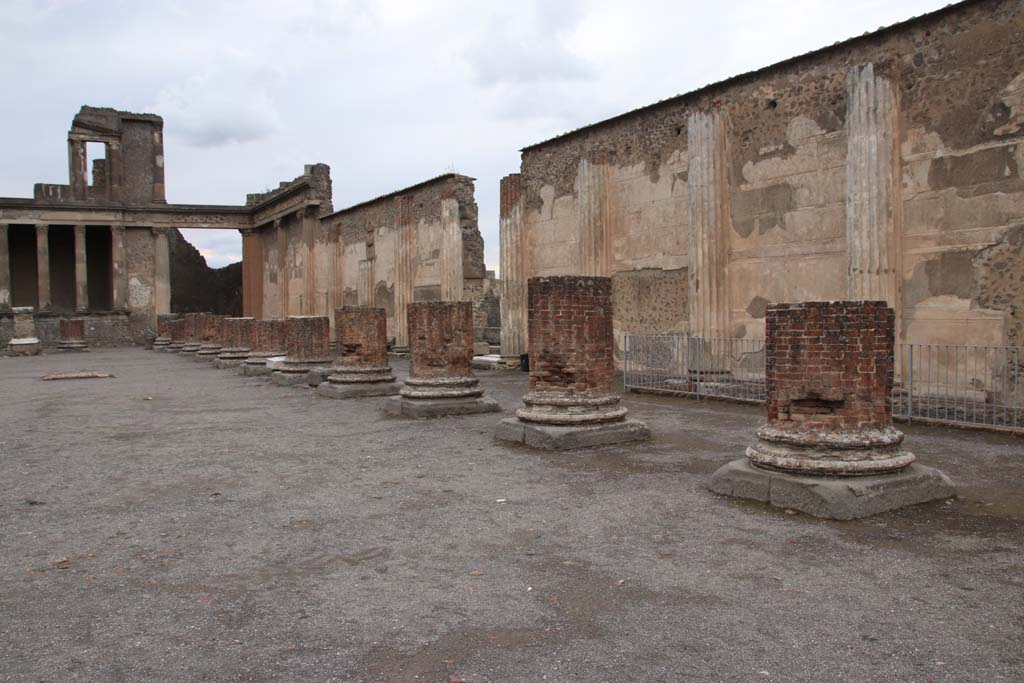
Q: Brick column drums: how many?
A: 12